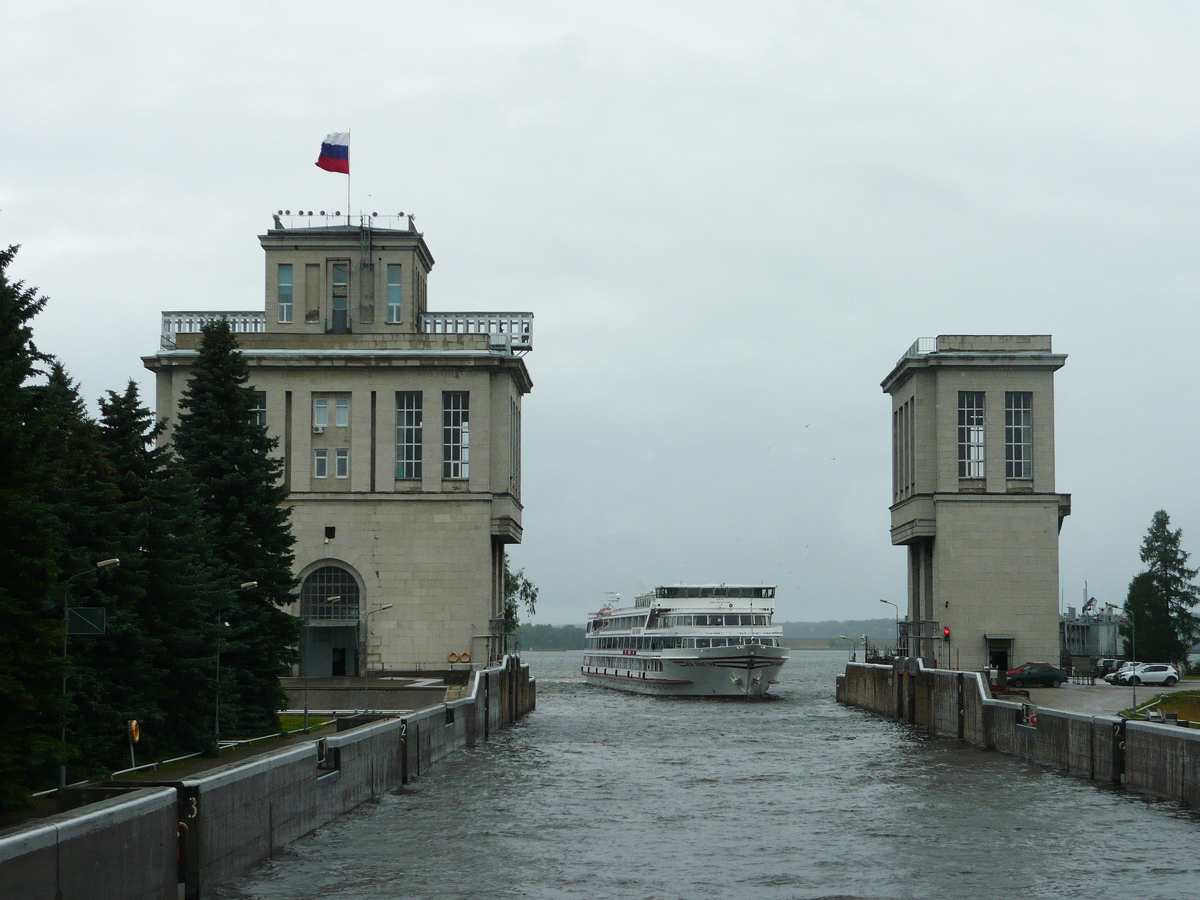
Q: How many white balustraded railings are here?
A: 2